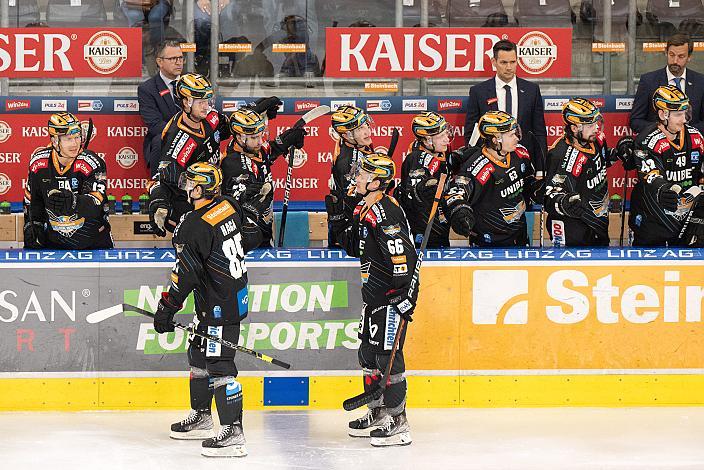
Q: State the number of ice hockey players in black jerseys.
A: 10